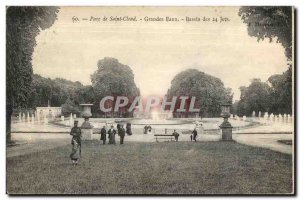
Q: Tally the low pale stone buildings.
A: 1